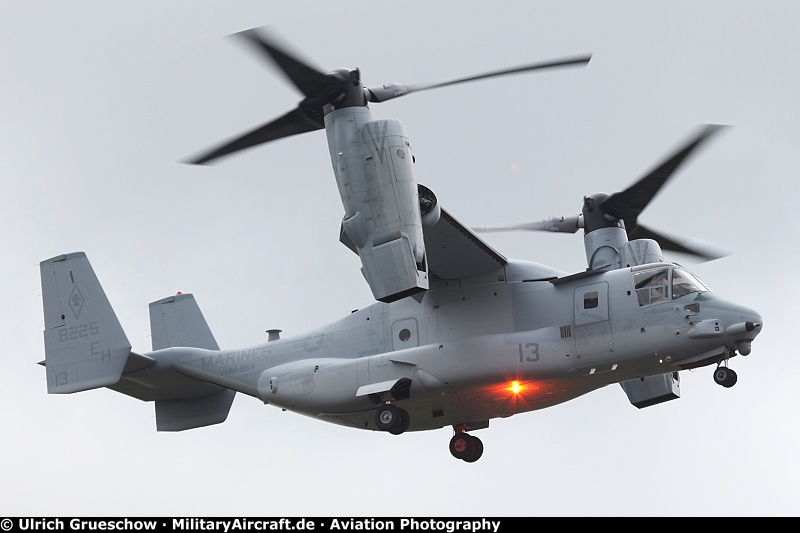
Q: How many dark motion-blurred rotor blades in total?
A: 6